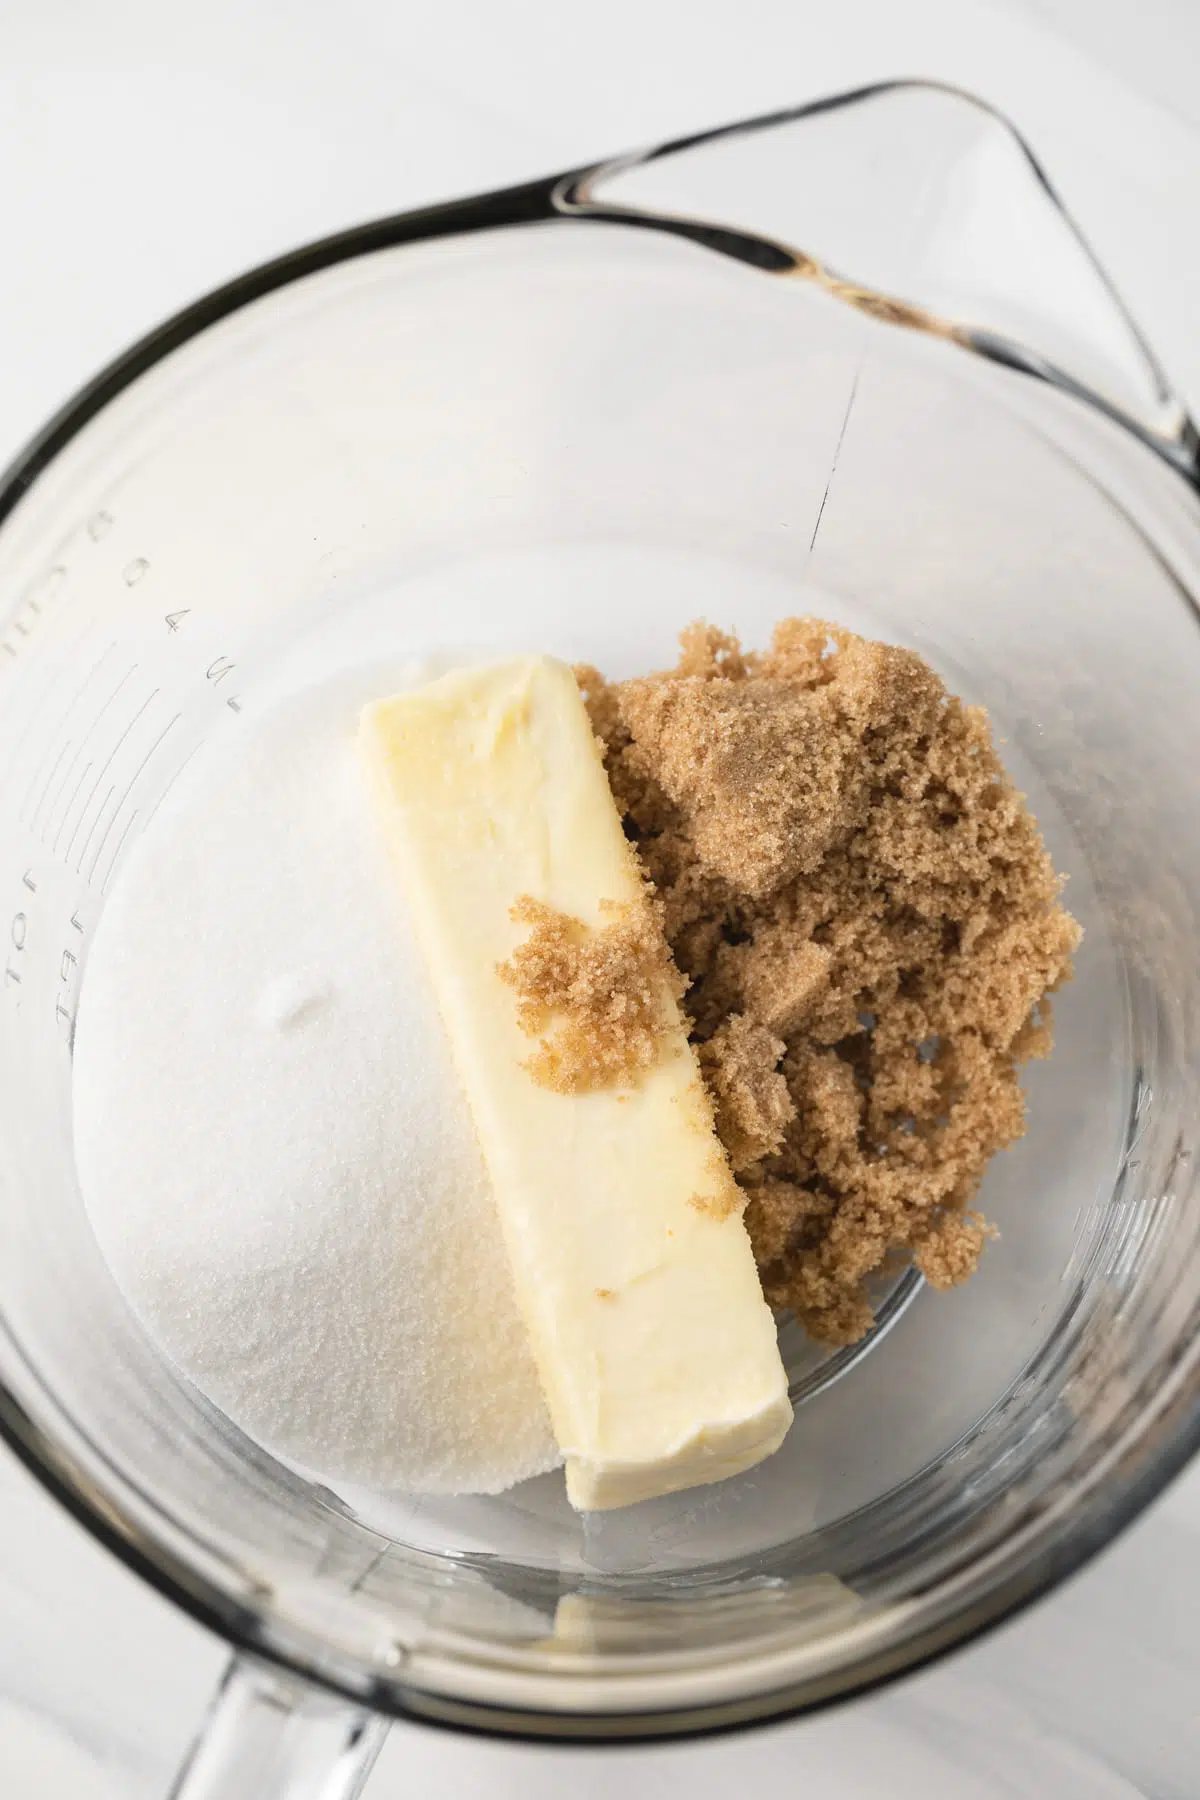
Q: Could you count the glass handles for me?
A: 1